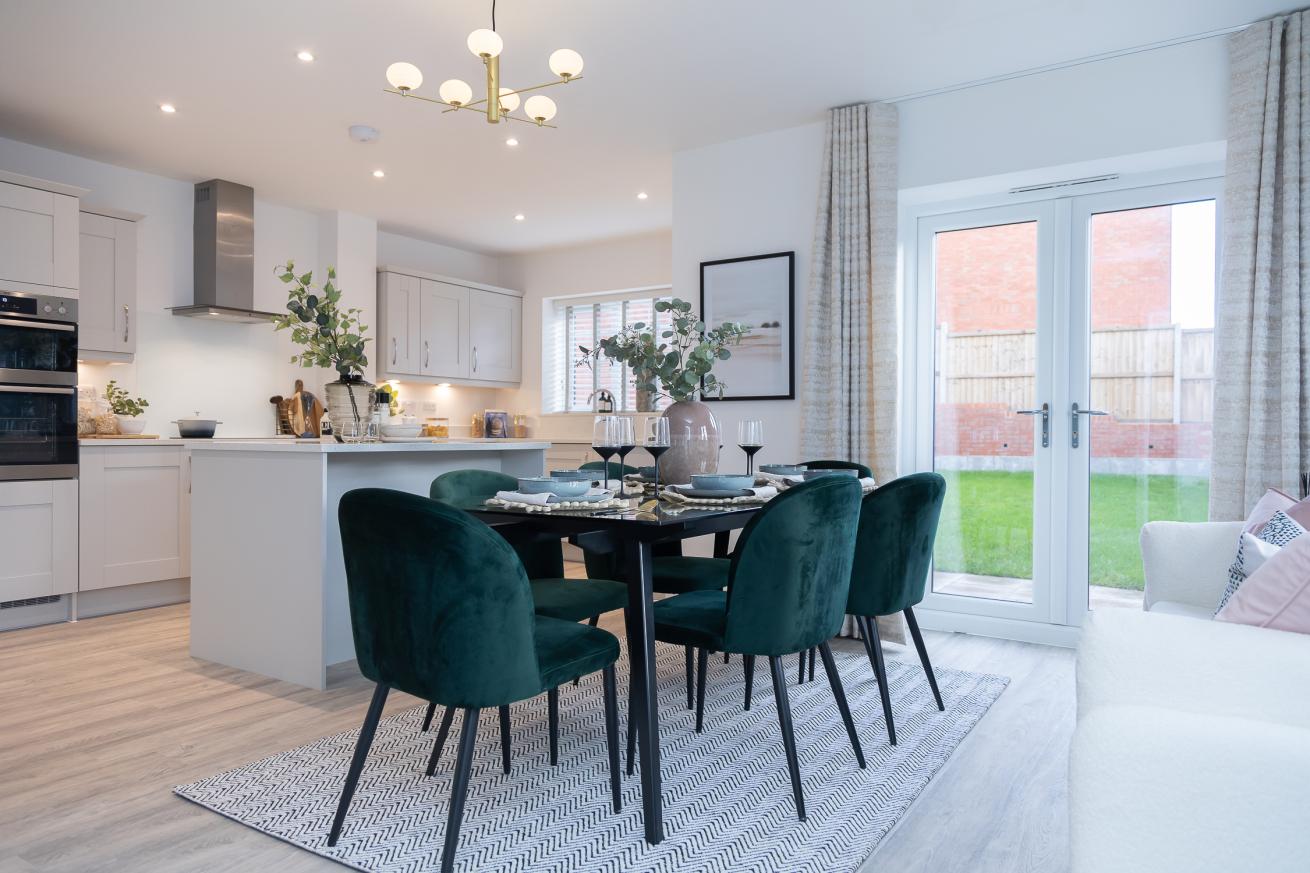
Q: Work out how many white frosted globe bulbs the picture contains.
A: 6